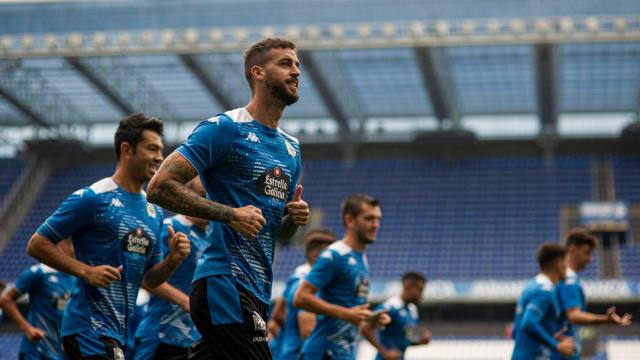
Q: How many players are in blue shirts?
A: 9